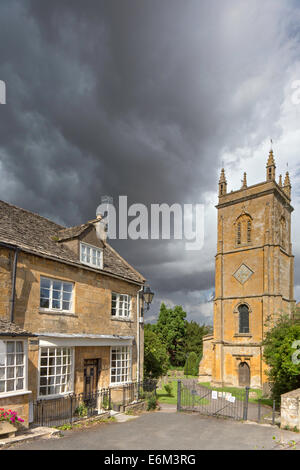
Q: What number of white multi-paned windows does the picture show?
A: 6